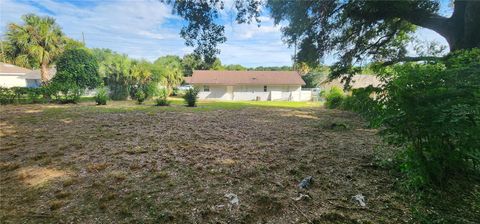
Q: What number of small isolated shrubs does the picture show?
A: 4